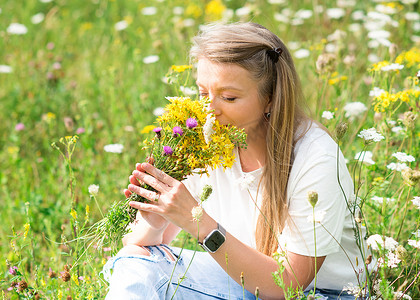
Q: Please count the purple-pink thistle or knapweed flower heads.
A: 4